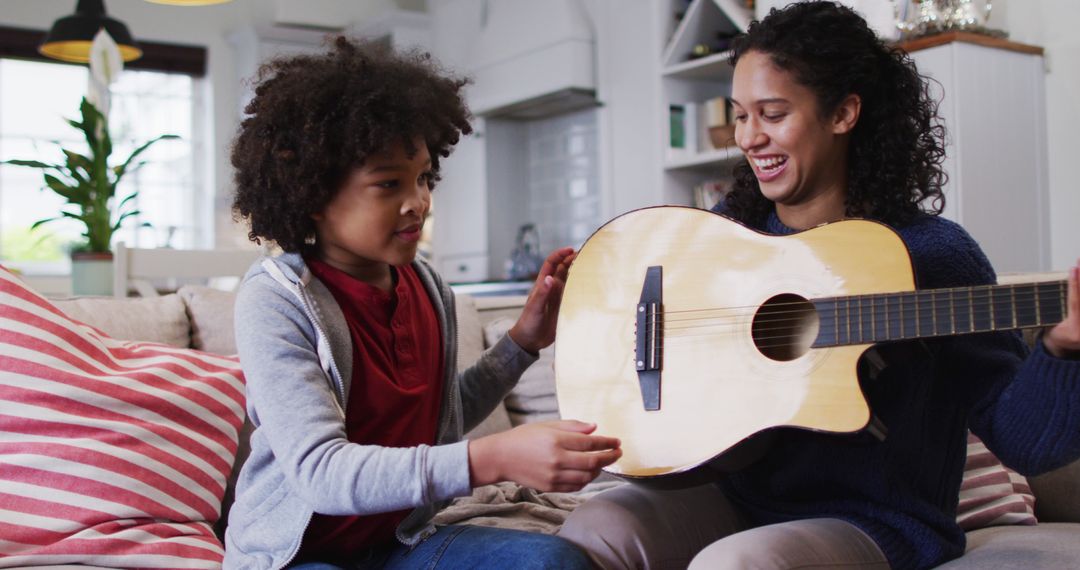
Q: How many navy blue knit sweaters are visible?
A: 1